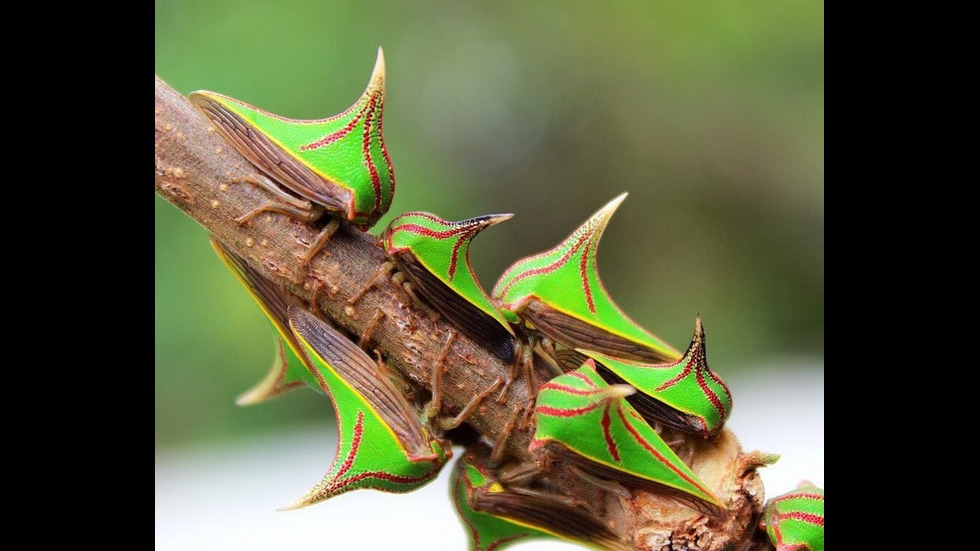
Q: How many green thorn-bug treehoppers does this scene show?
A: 9